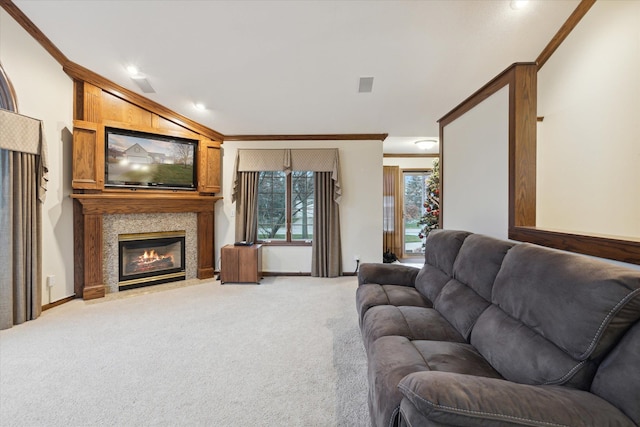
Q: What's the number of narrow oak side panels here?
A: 2